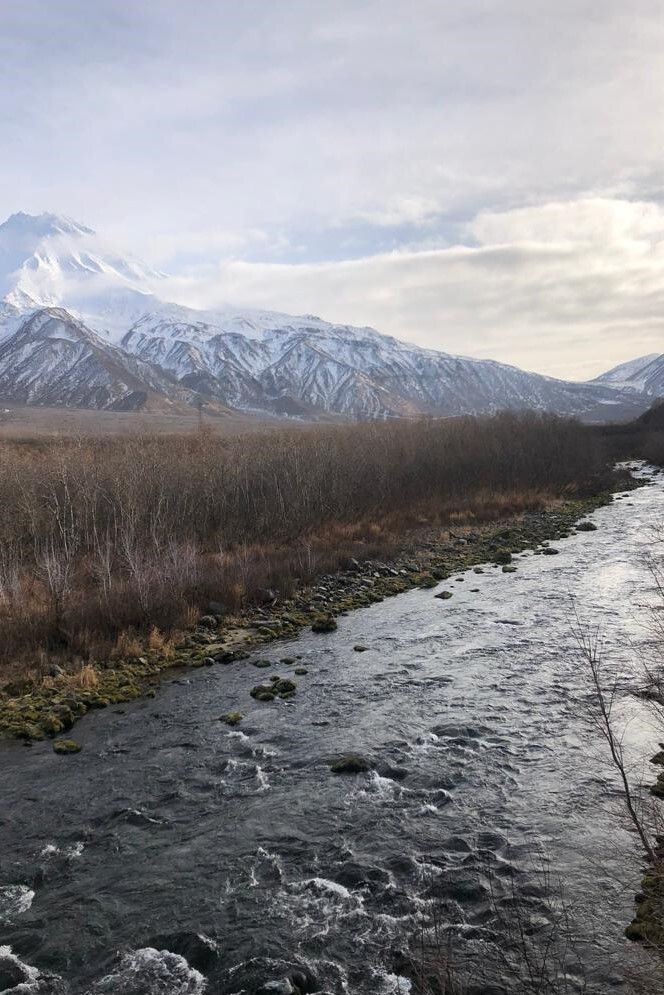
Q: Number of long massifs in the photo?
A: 1